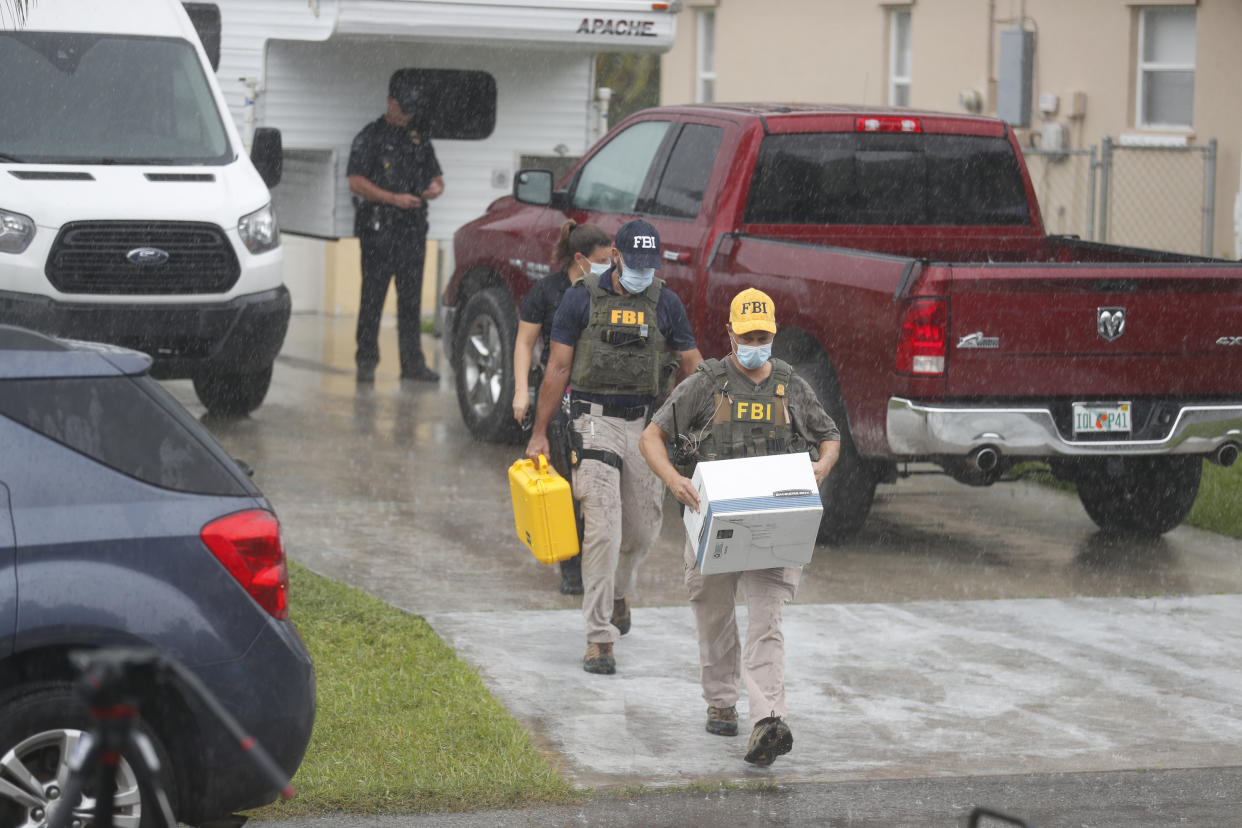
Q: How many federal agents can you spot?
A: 2